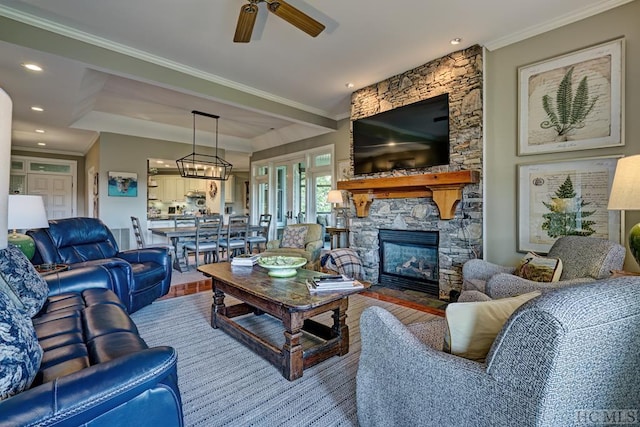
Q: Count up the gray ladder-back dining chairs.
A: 6